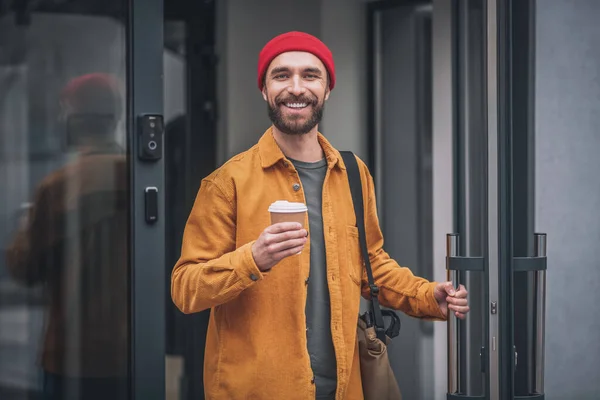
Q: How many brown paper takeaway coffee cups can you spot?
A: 1